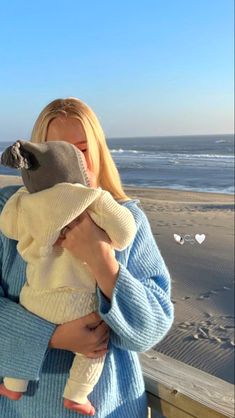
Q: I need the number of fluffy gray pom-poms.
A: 1